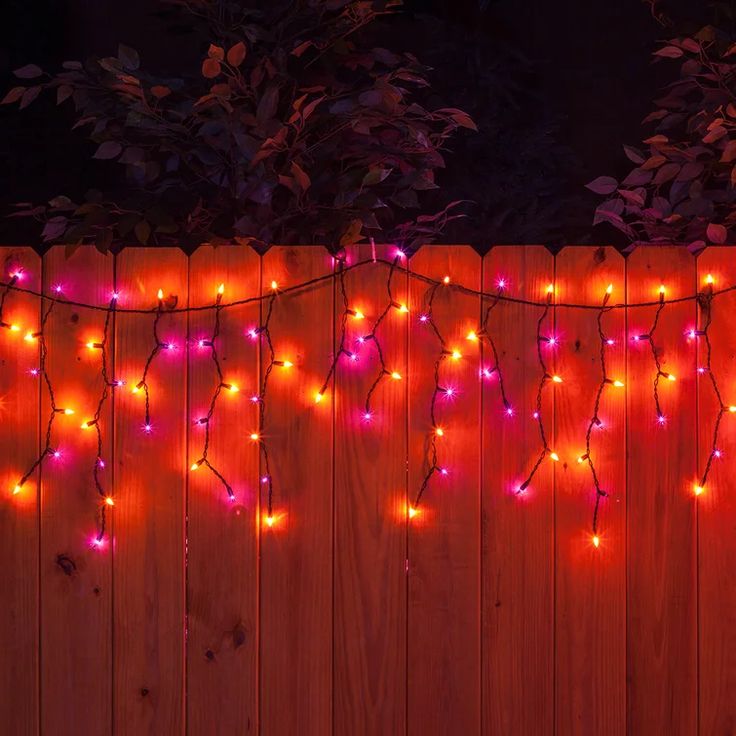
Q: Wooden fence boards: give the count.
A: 11